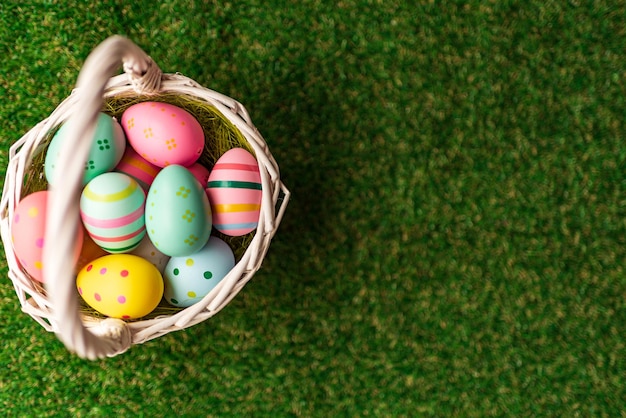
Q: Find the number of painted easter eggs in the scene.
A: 12